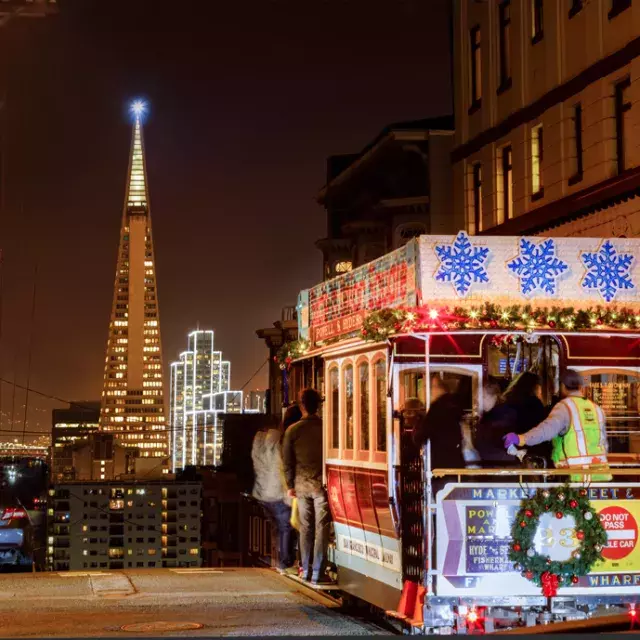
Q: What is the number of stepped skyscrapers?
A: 1